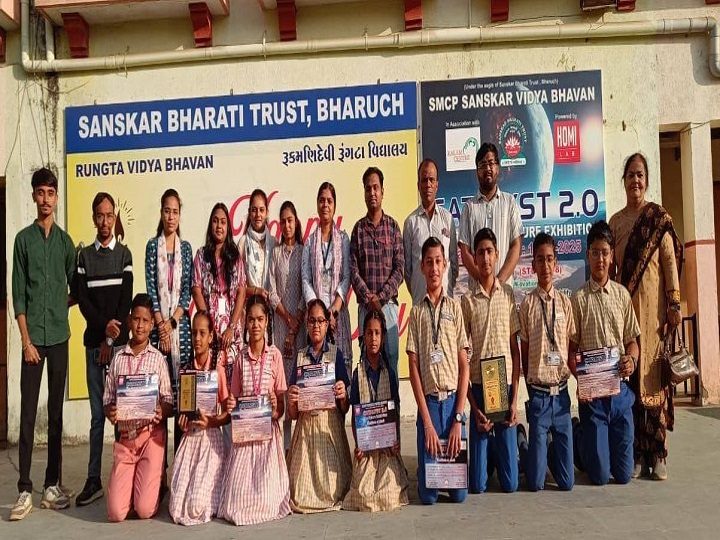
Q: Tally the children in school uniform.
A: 9